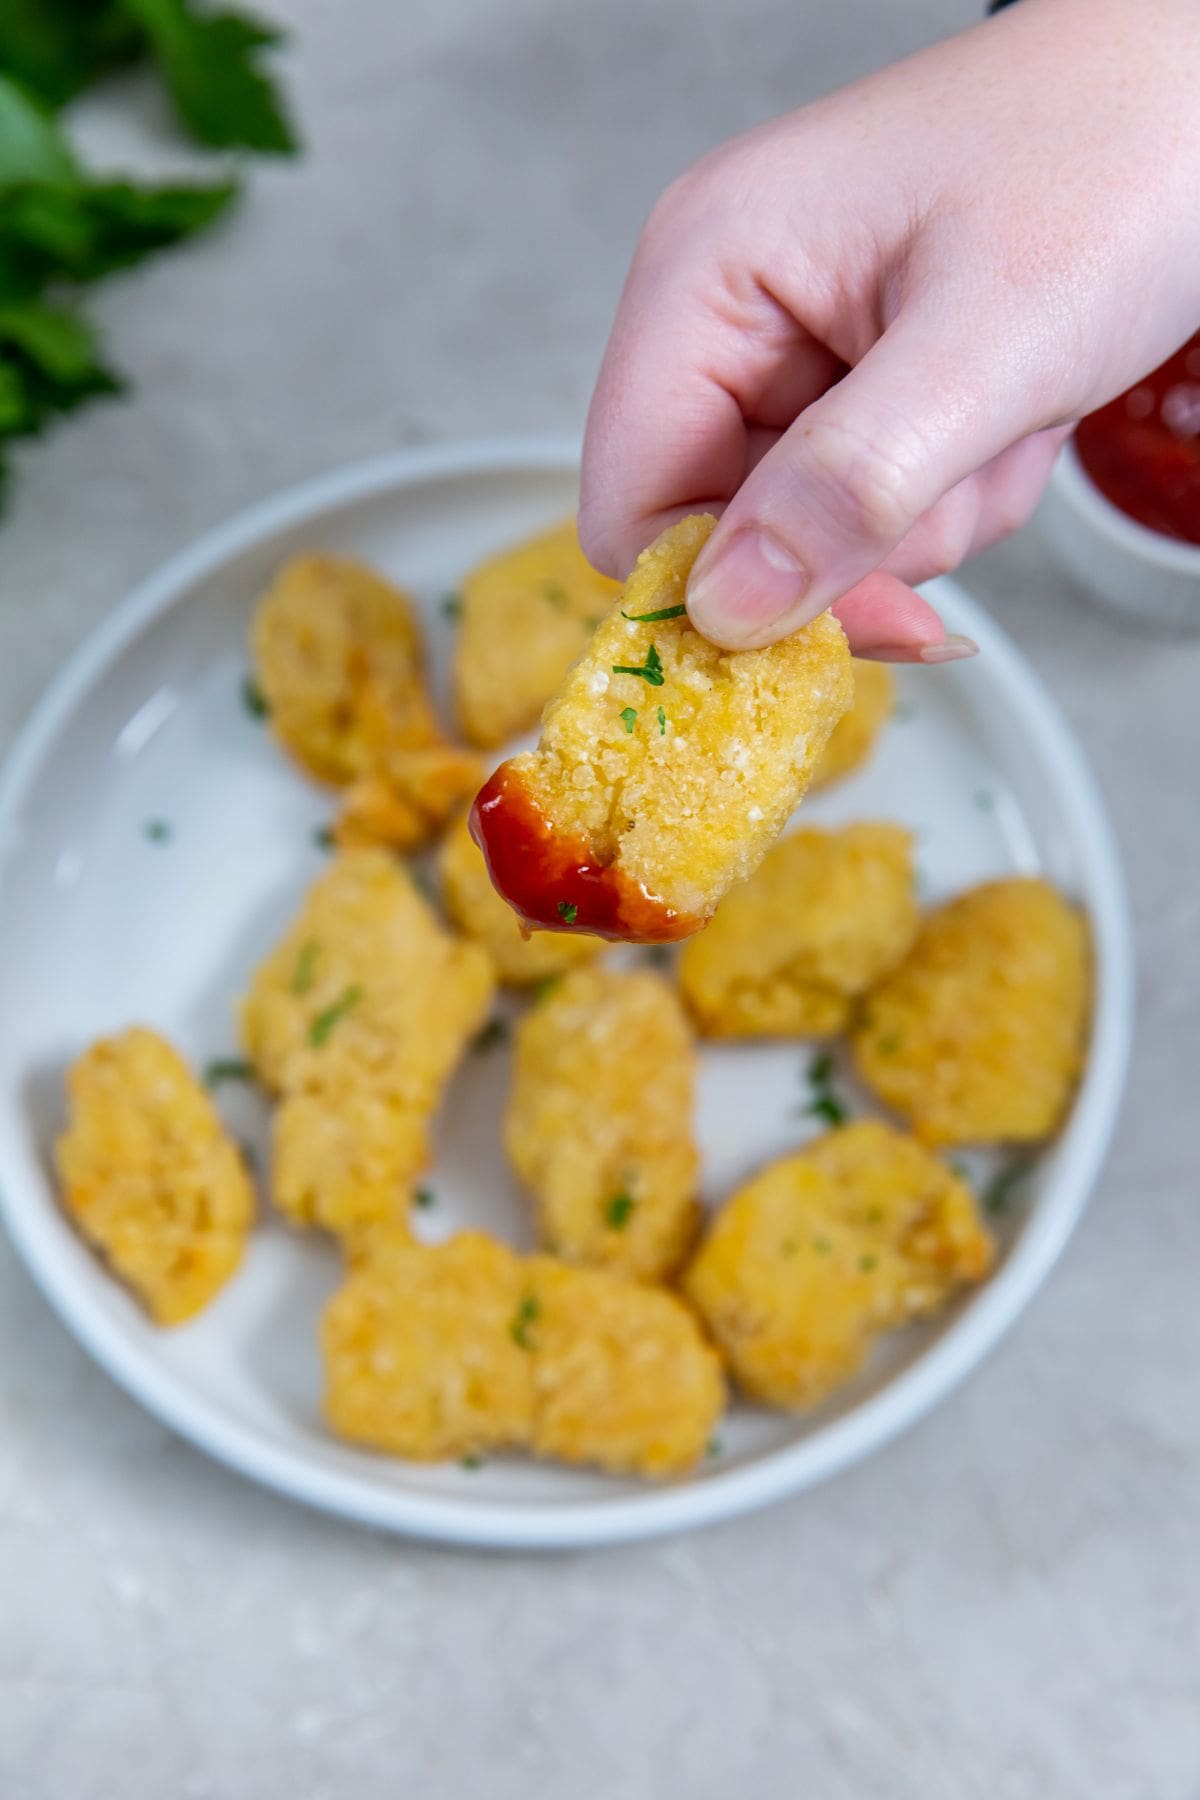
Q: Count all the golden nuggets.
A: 13